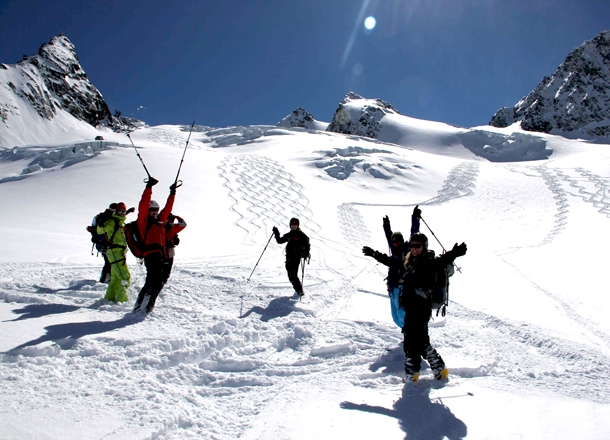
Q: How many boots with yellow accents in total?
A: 2